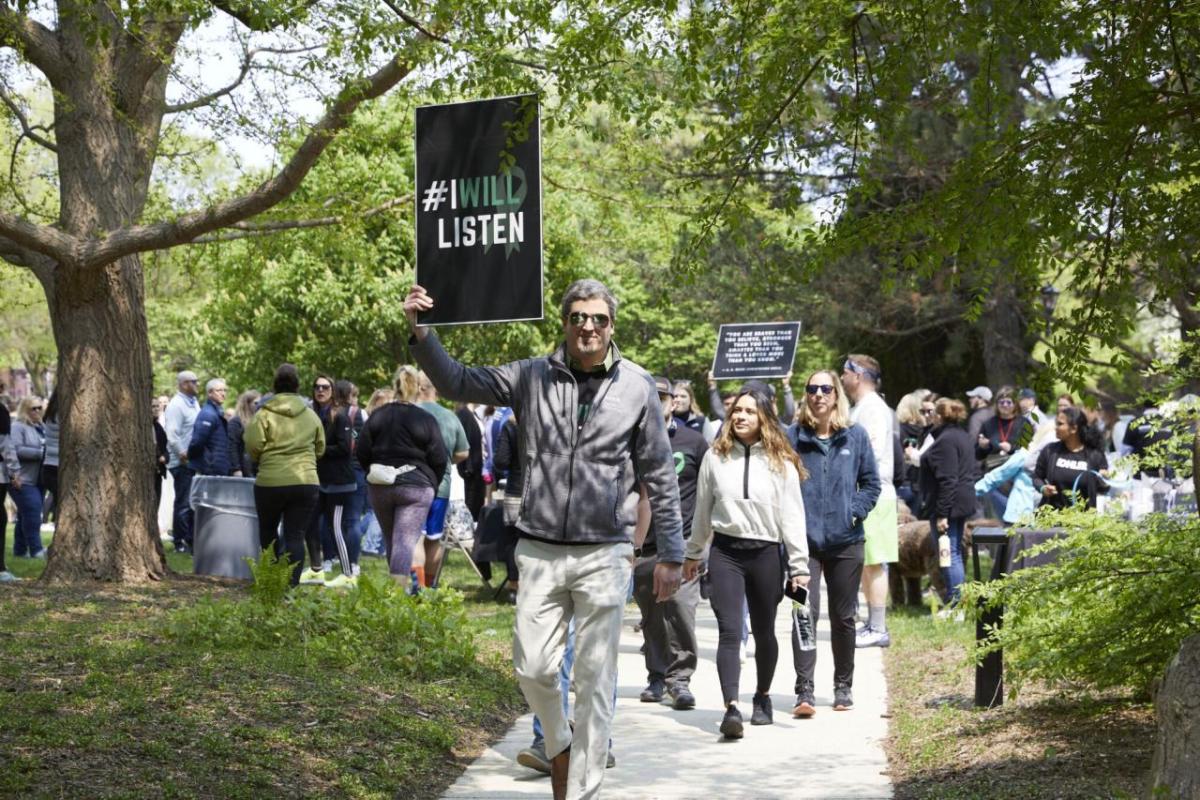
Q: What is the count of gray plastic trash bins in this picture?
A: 1